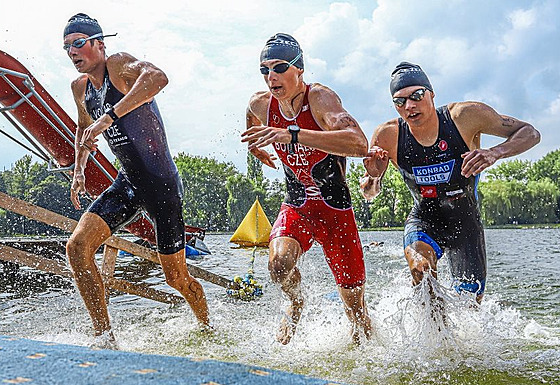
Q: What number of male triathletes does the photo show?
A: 3